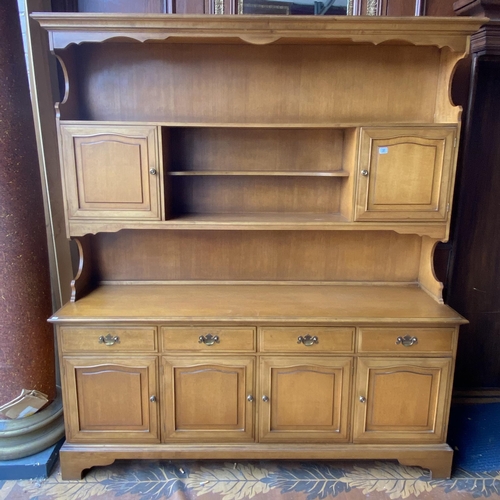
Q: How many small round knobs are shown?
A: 6